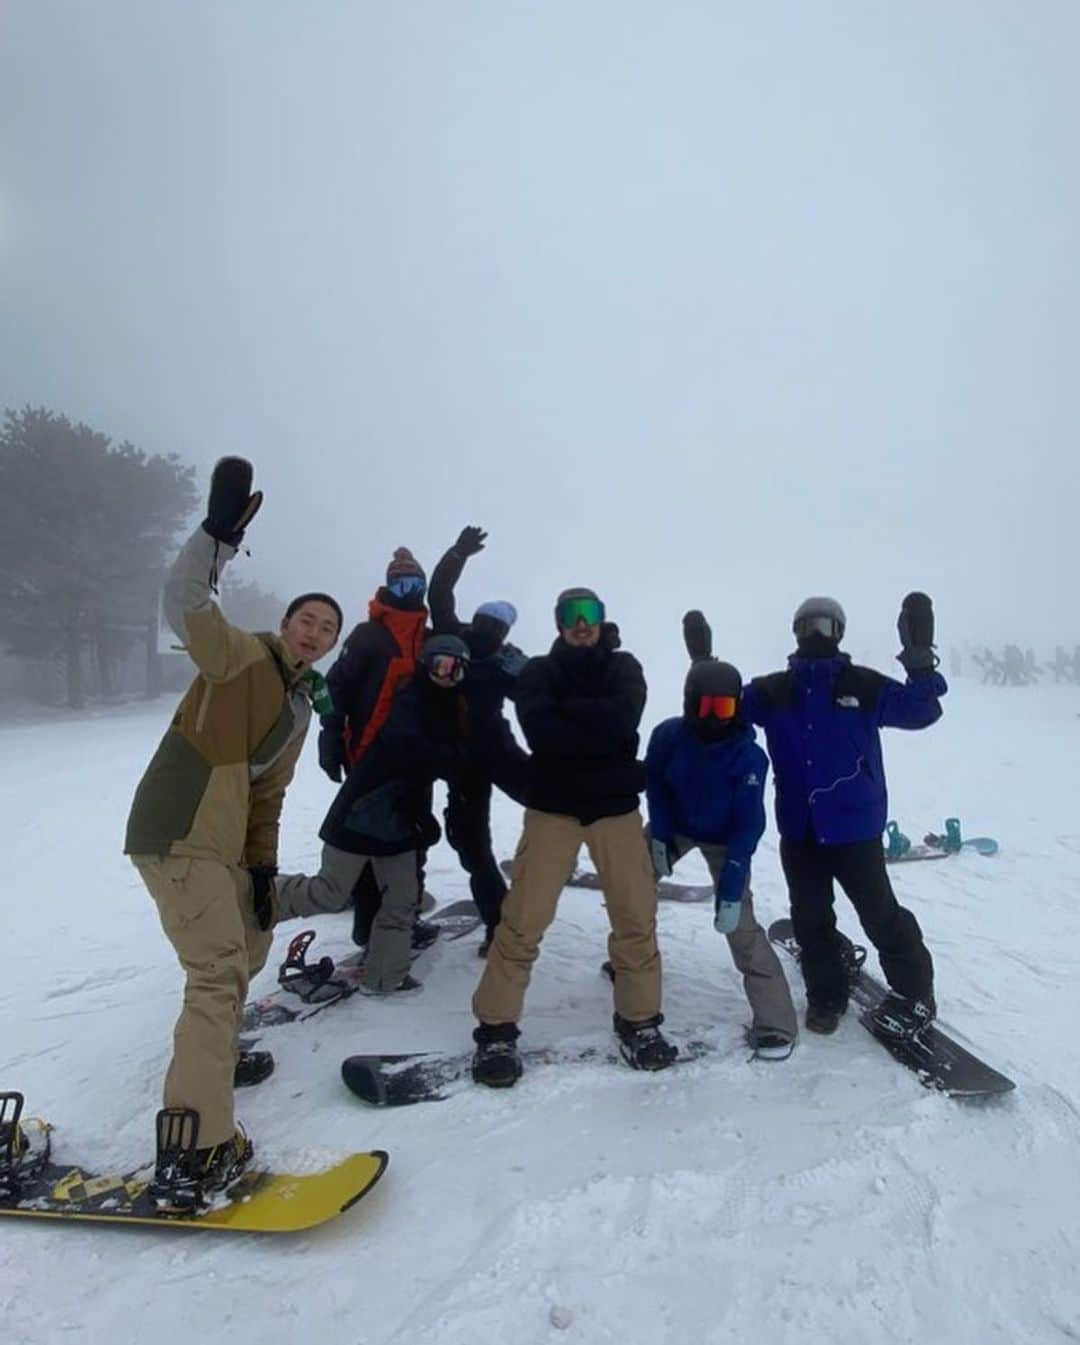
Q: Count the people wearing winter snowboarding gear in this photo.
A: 7